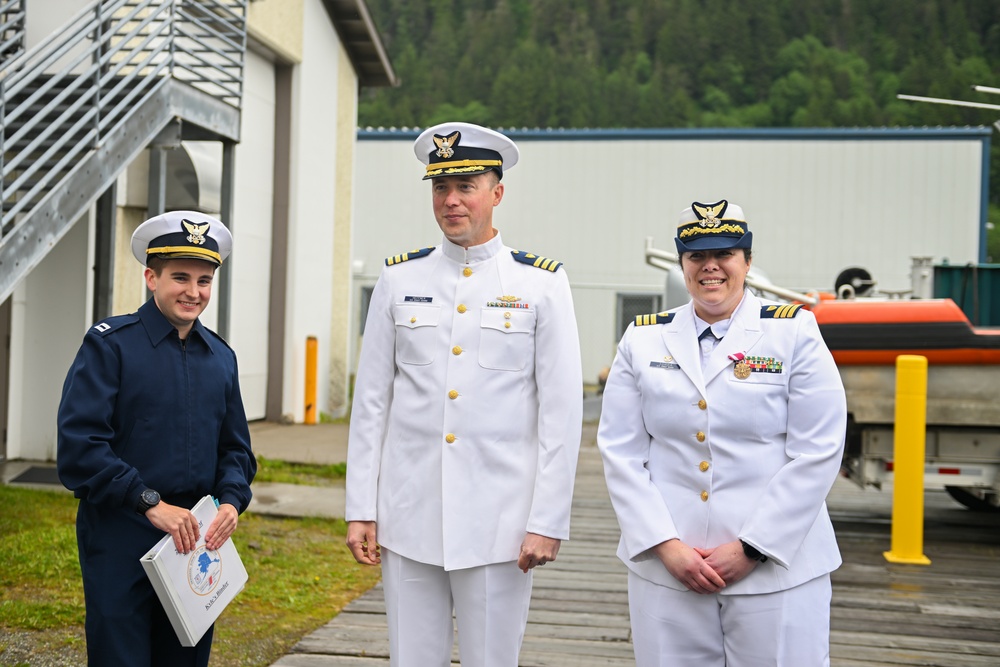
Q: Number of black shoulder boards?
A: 4